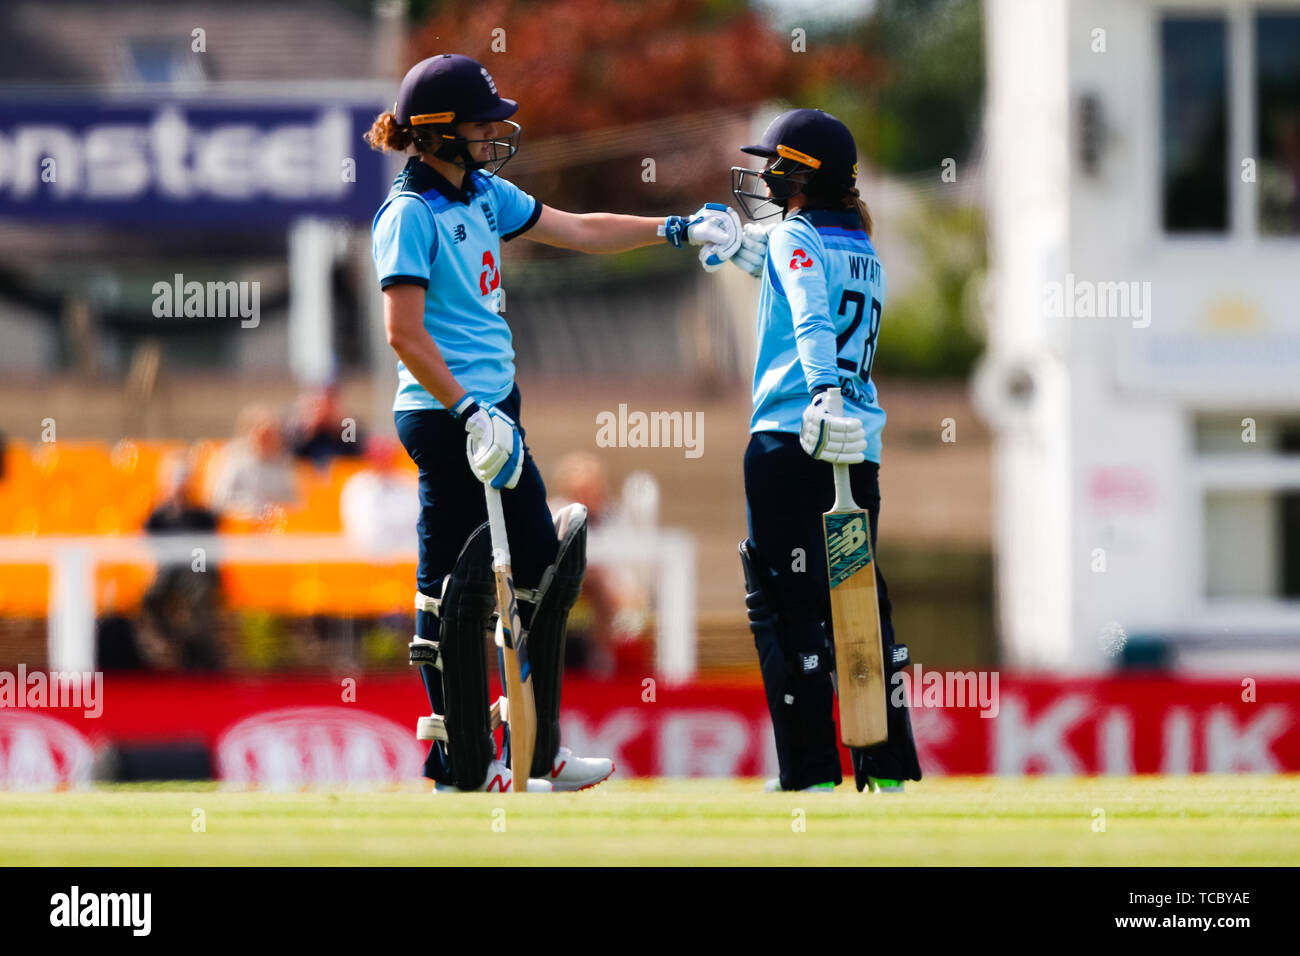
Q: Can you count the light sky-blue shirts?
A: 2